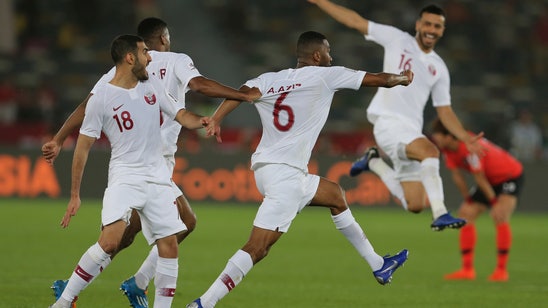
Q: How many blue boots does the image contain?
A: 6